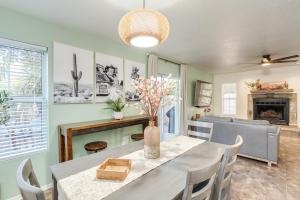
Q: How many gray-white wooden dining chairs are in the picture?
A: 4